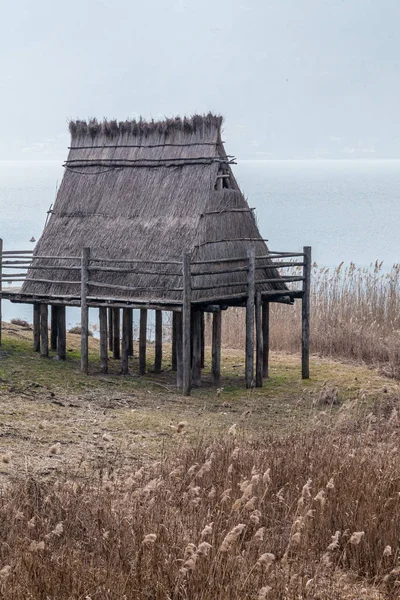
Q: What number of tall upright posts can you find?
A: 5